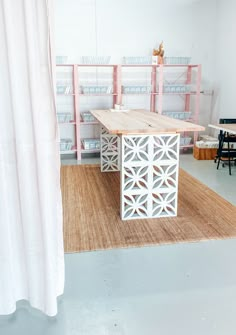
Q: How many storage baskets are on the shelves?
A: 14